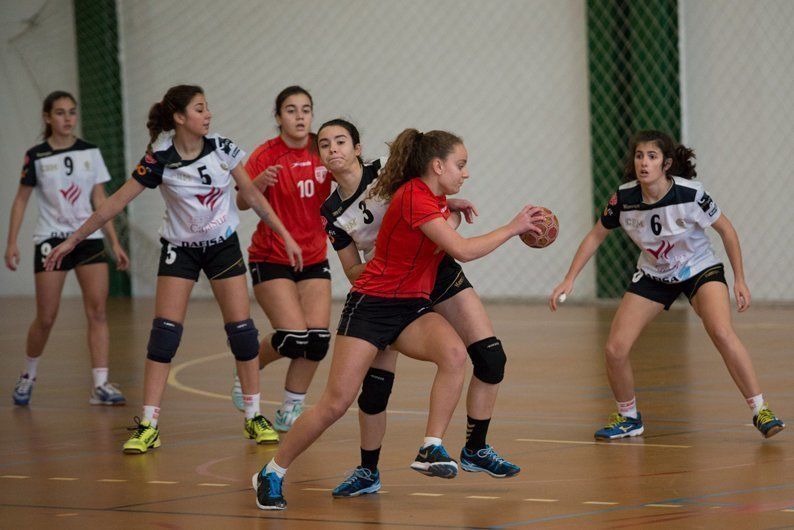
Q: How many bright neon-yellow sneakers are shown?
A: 2